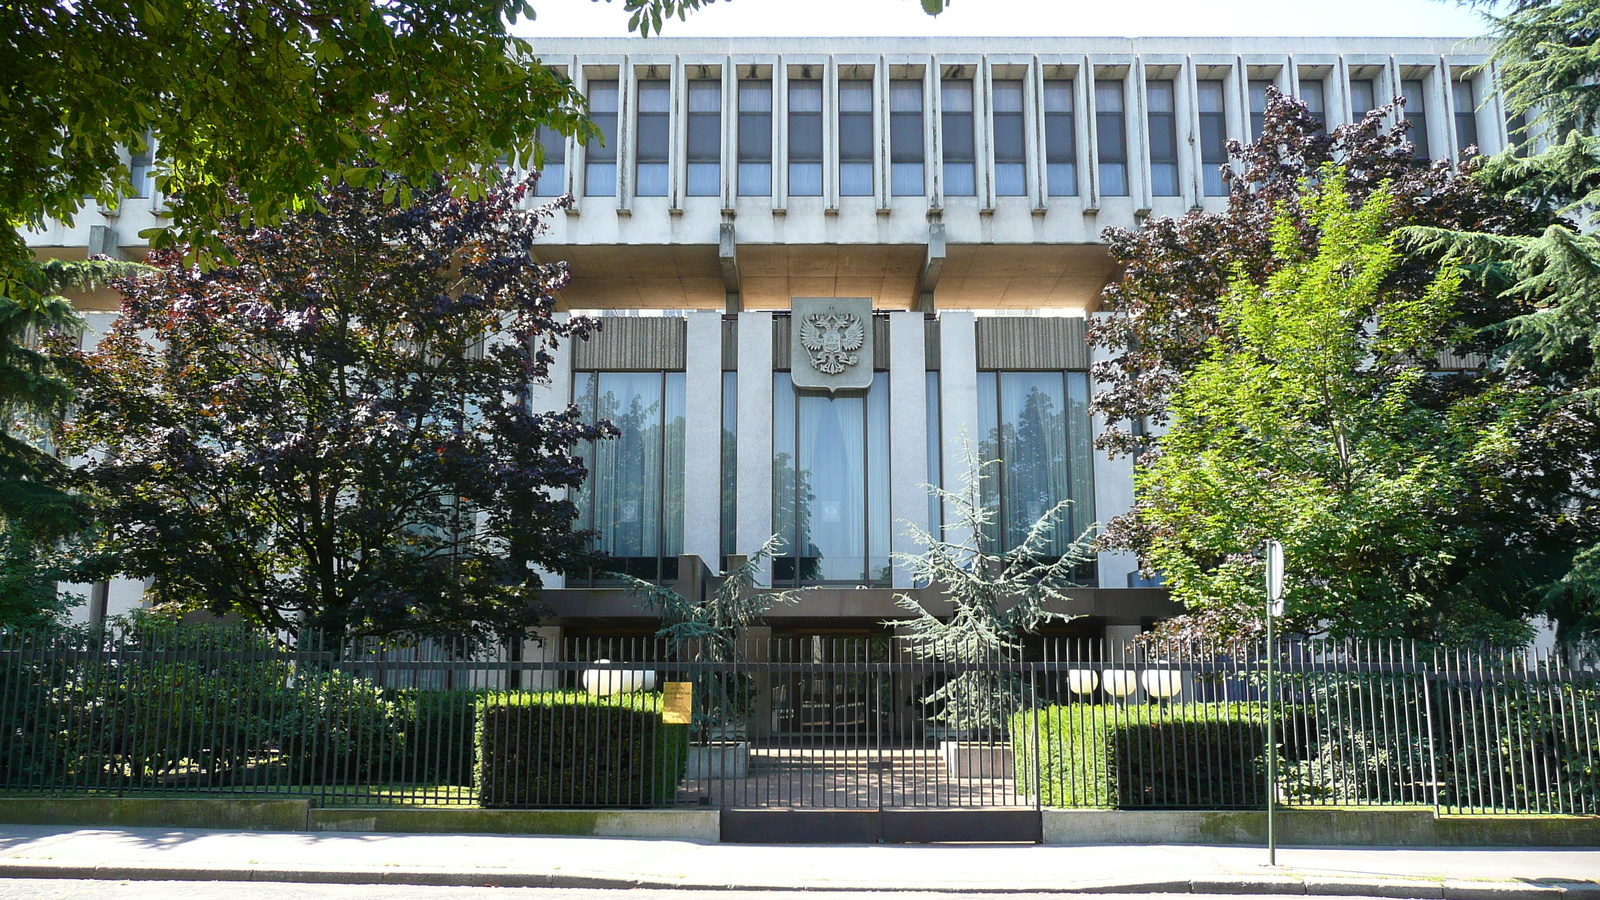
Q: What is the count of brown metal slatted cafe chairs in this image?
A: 0